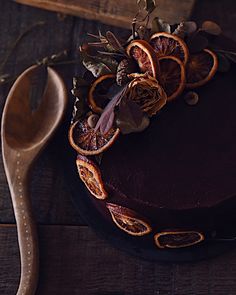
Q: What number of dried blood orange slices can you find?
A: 9